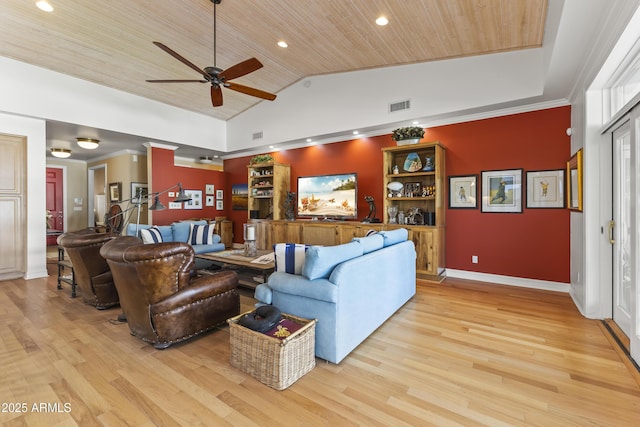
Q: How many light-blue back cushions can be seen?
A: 5